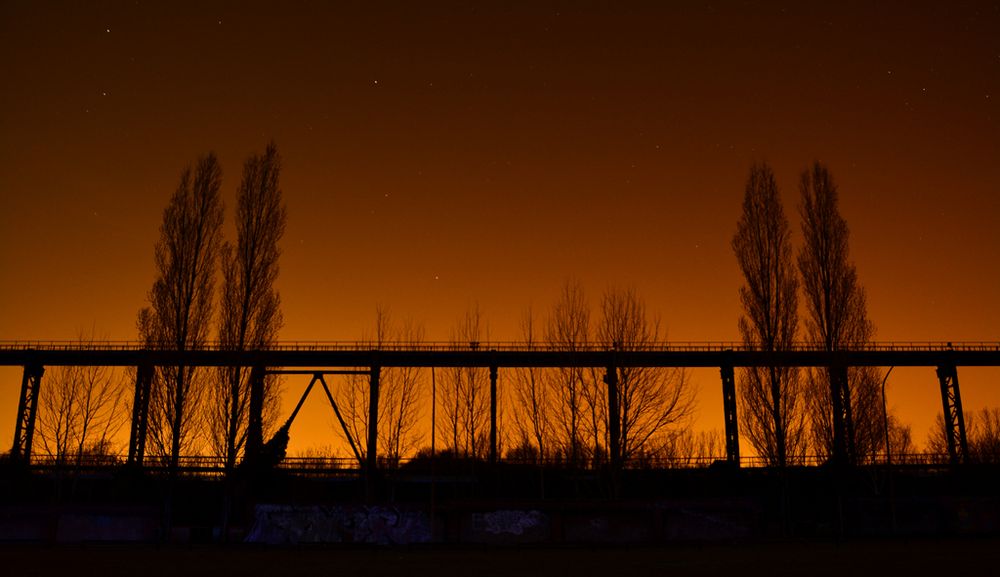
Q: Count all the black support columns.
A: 9